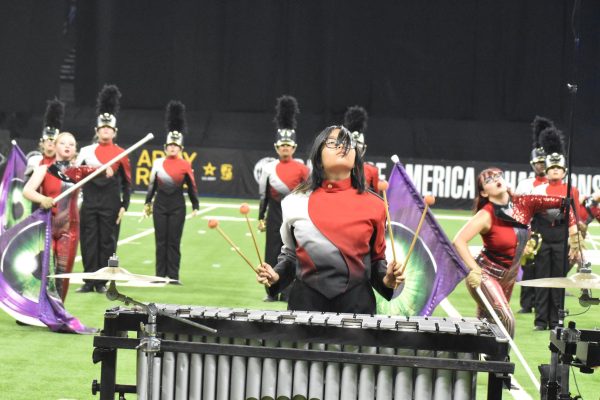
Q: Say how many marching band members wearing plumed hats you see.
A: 7